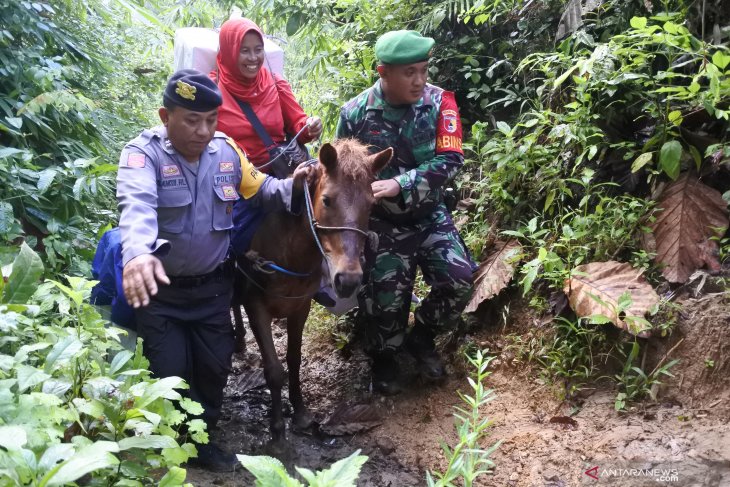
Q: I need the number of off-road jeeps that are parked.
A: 0